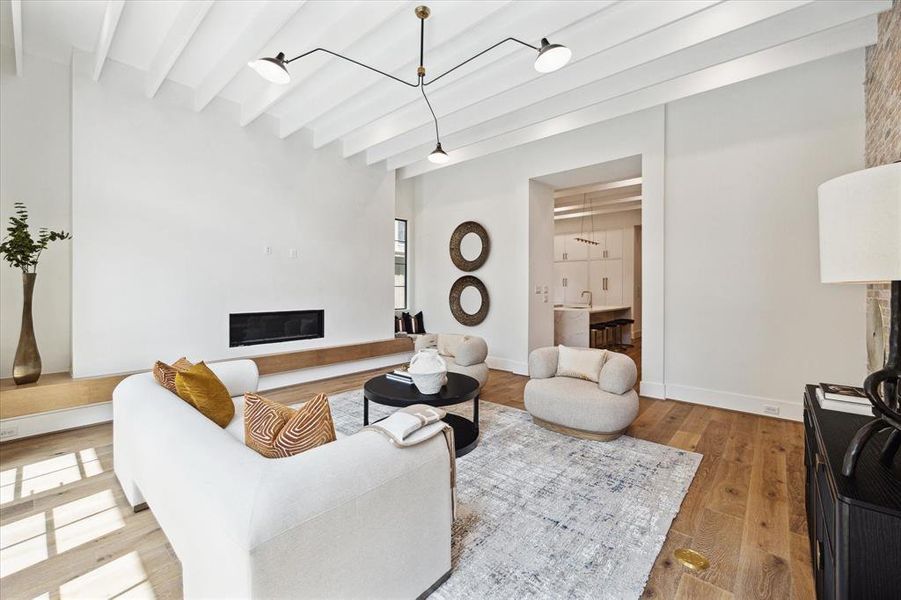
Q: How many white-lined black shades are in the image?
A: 3